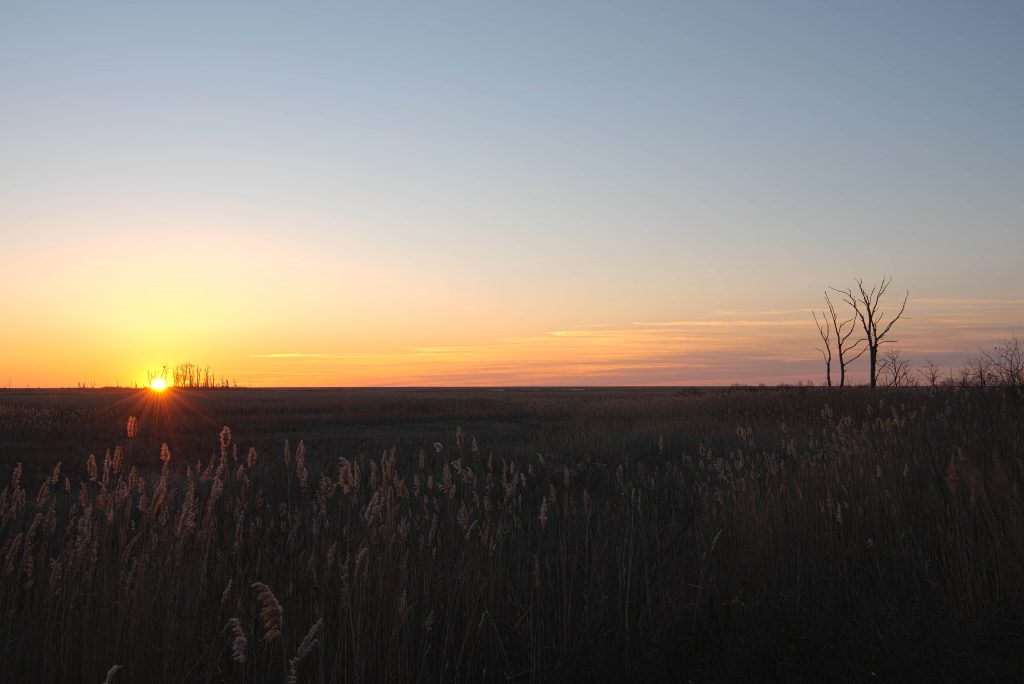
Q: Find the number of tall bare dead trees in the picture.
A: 3